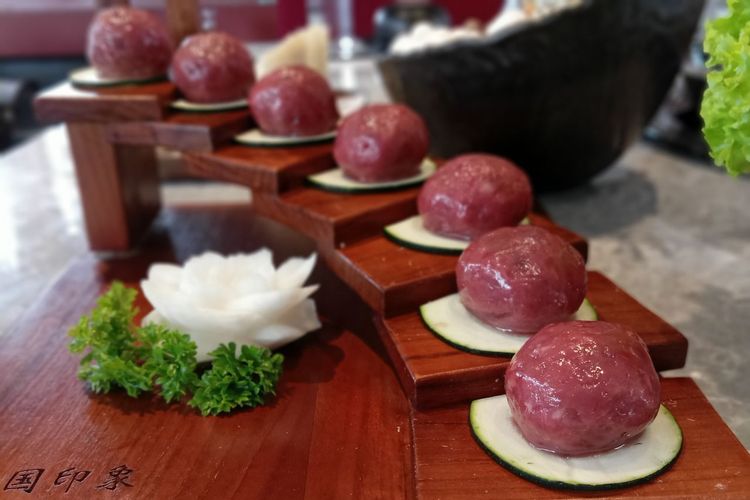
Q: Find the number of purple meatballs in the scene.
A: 7